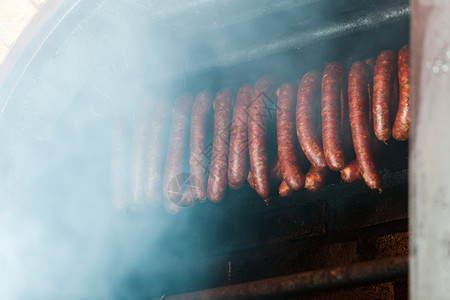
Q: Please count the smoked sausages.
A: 14